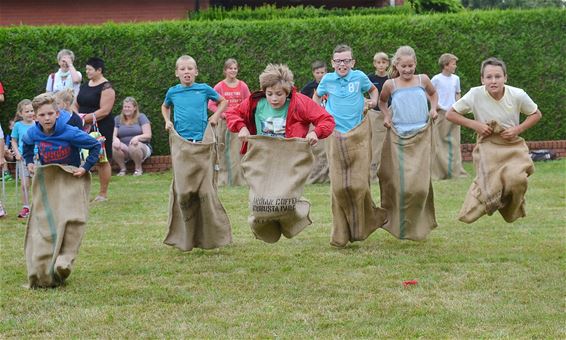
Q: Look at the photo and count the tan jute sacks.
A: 10